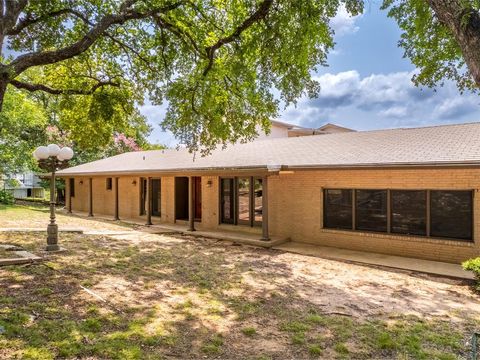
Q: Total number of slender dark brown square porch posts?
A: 6